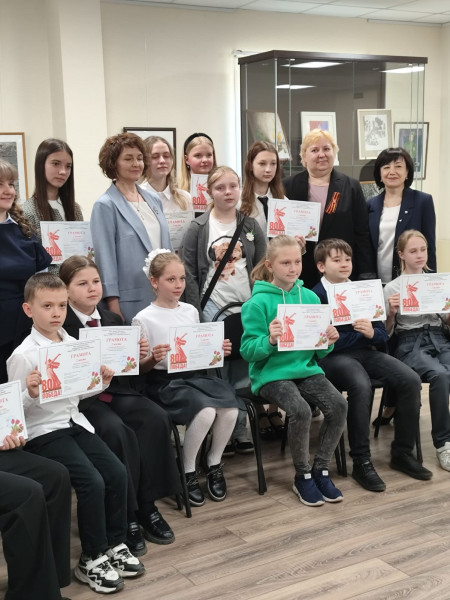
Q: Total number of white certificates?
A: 11